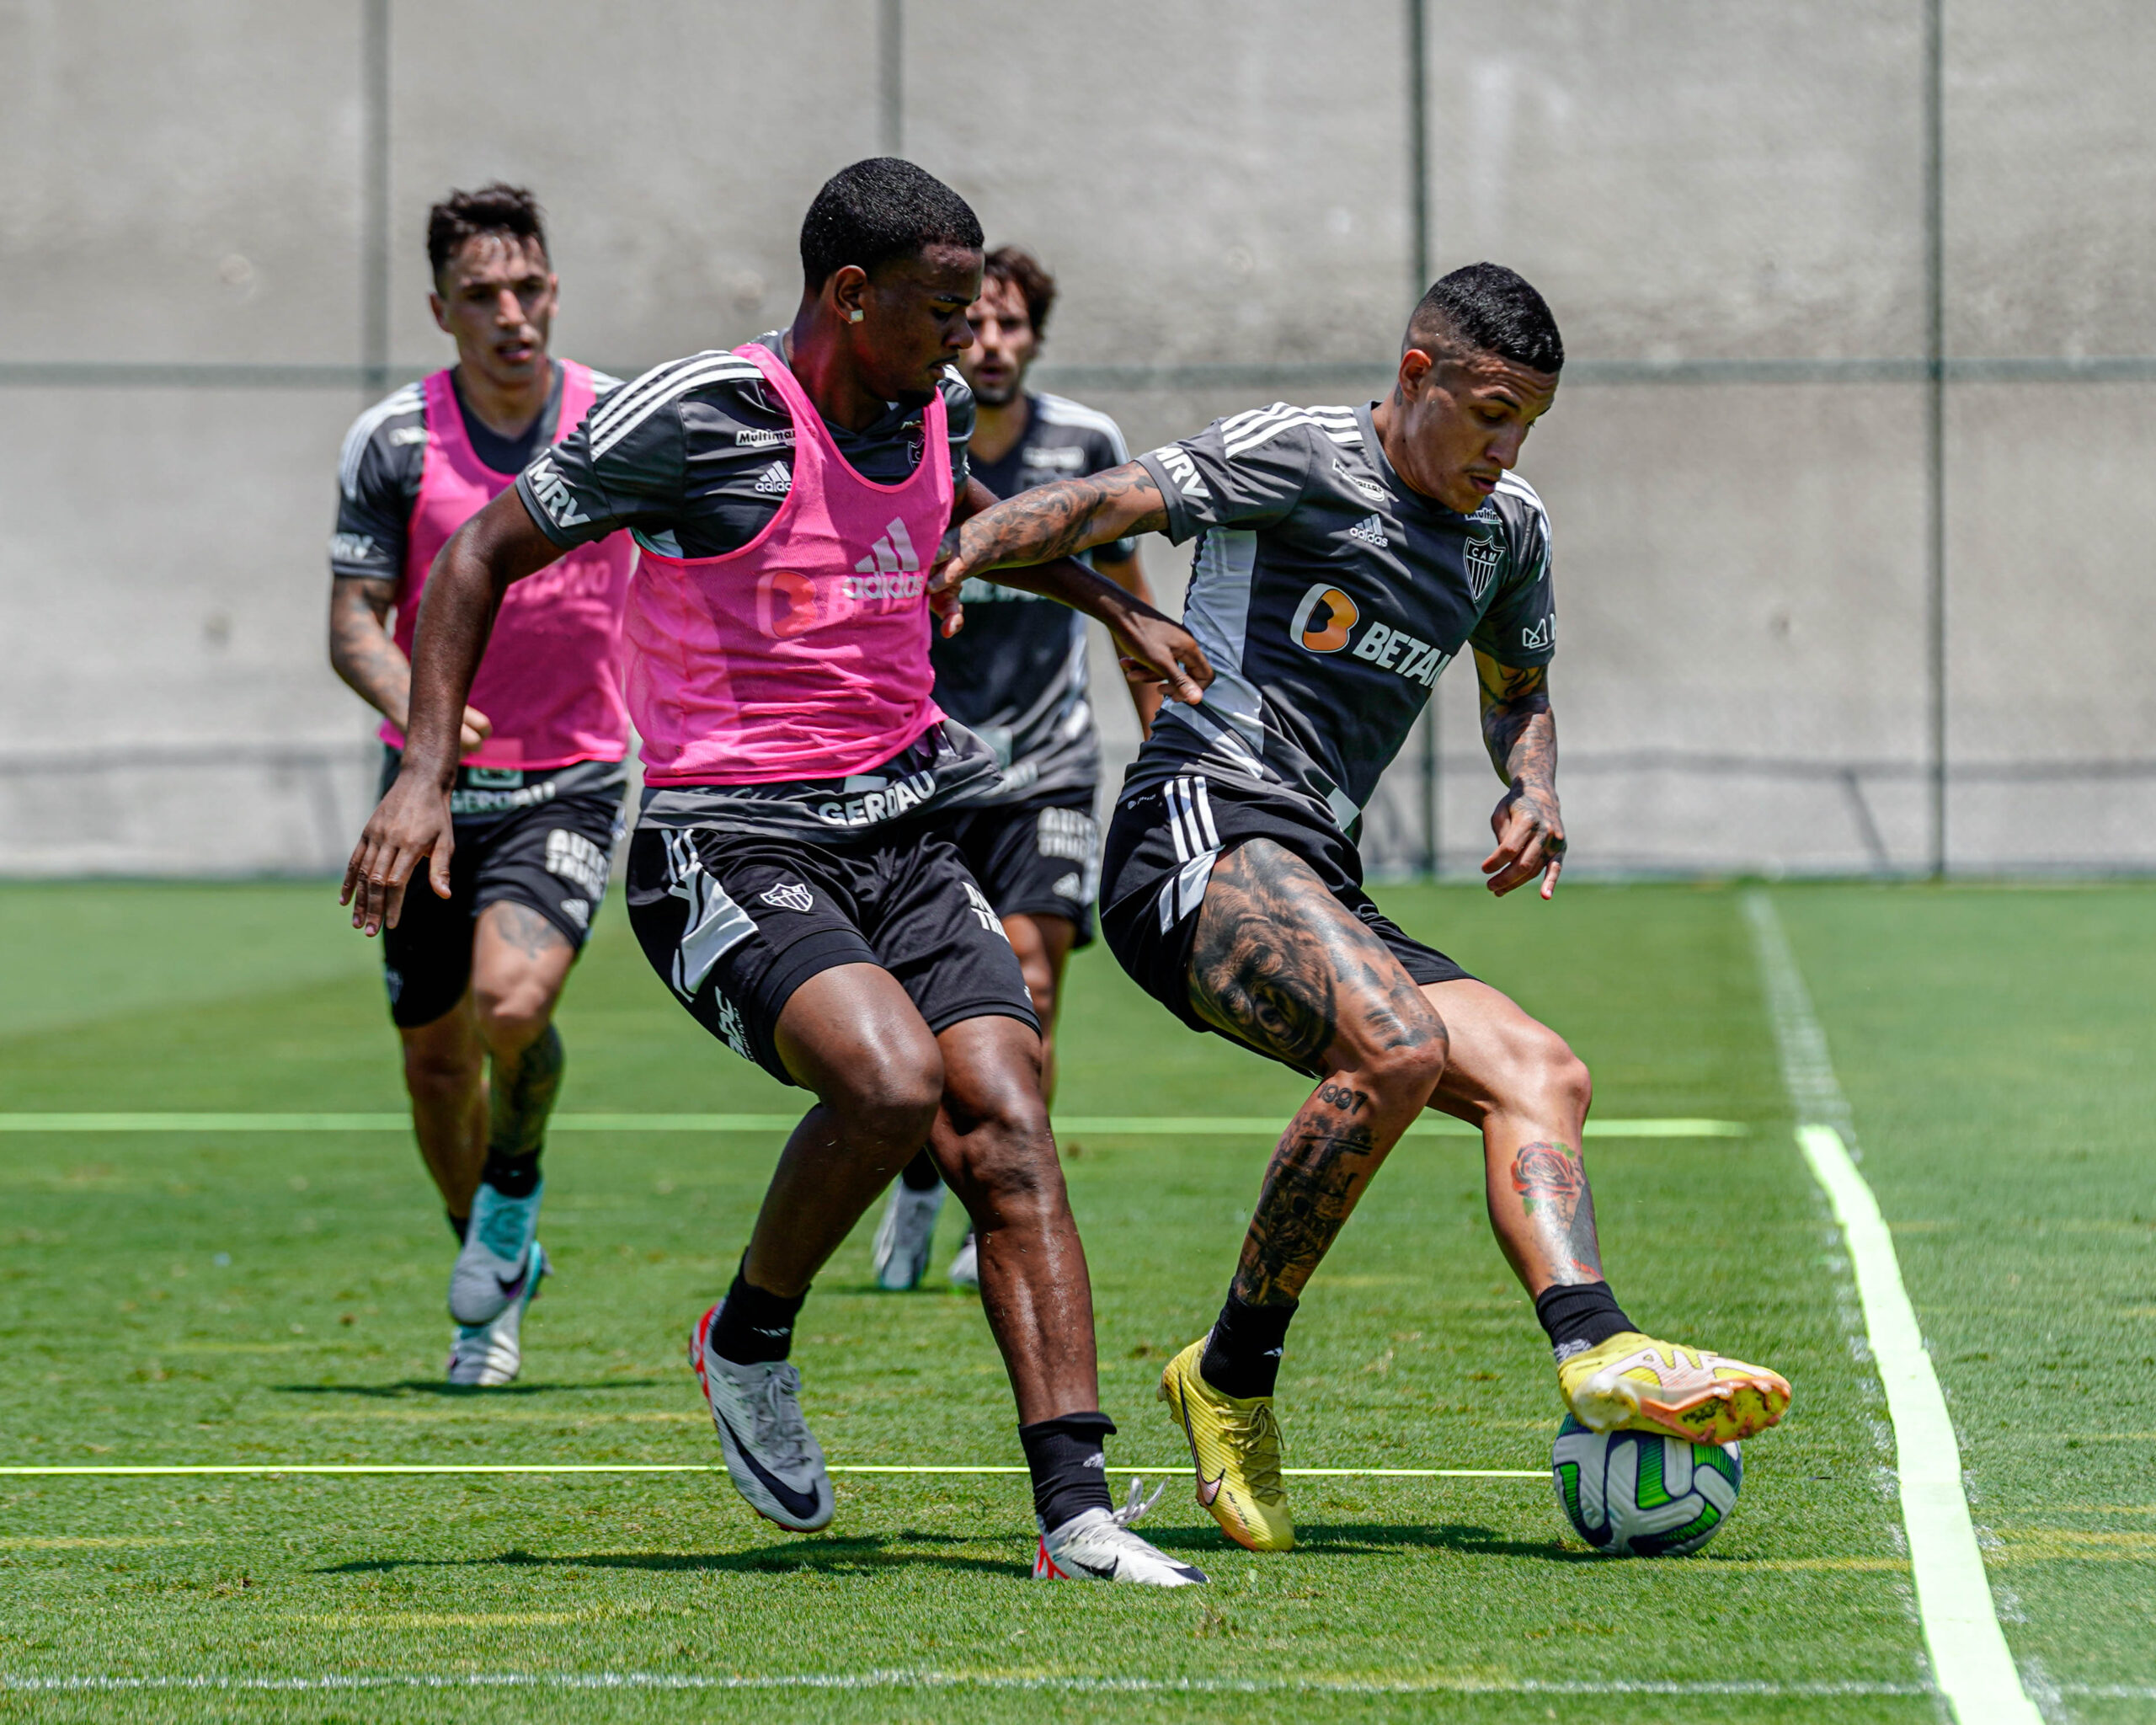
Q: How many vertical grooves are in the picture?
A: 4